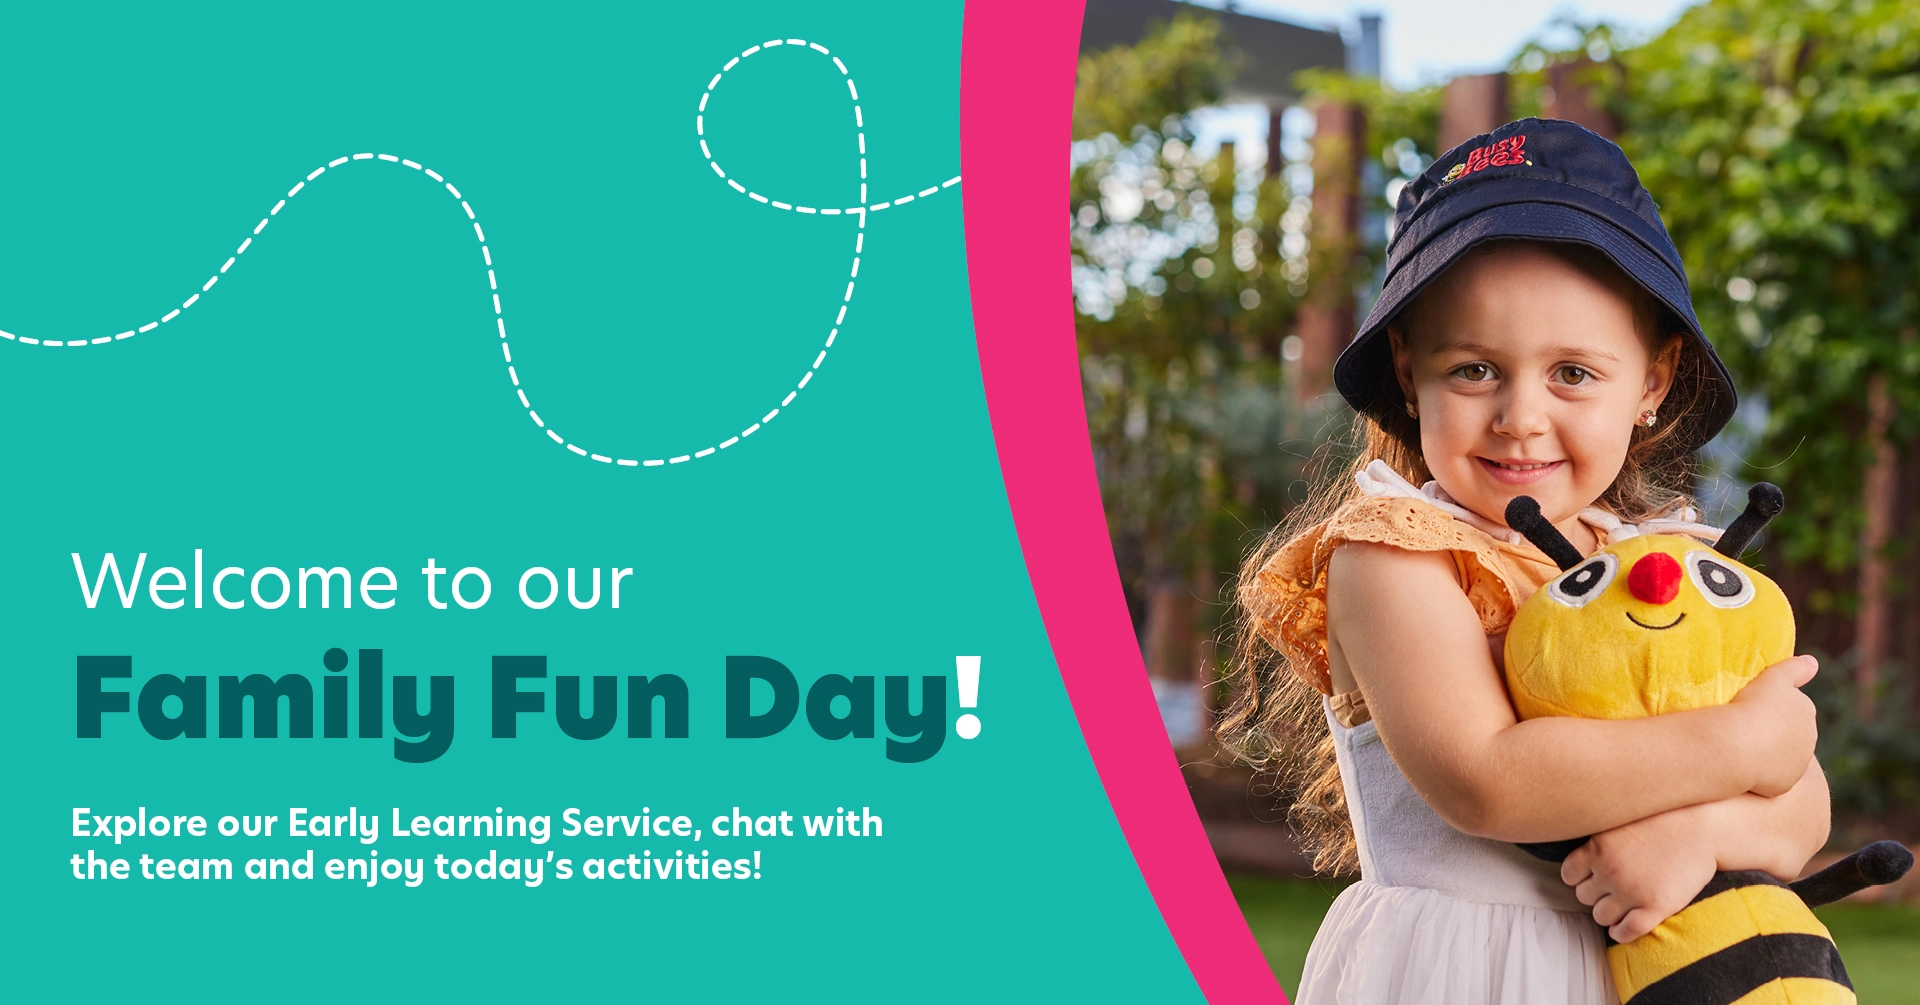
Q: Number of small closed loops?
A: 1